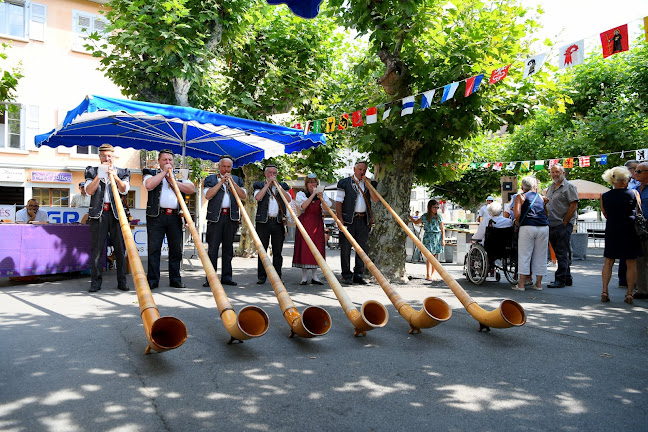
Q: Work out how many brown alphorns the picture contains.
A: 6